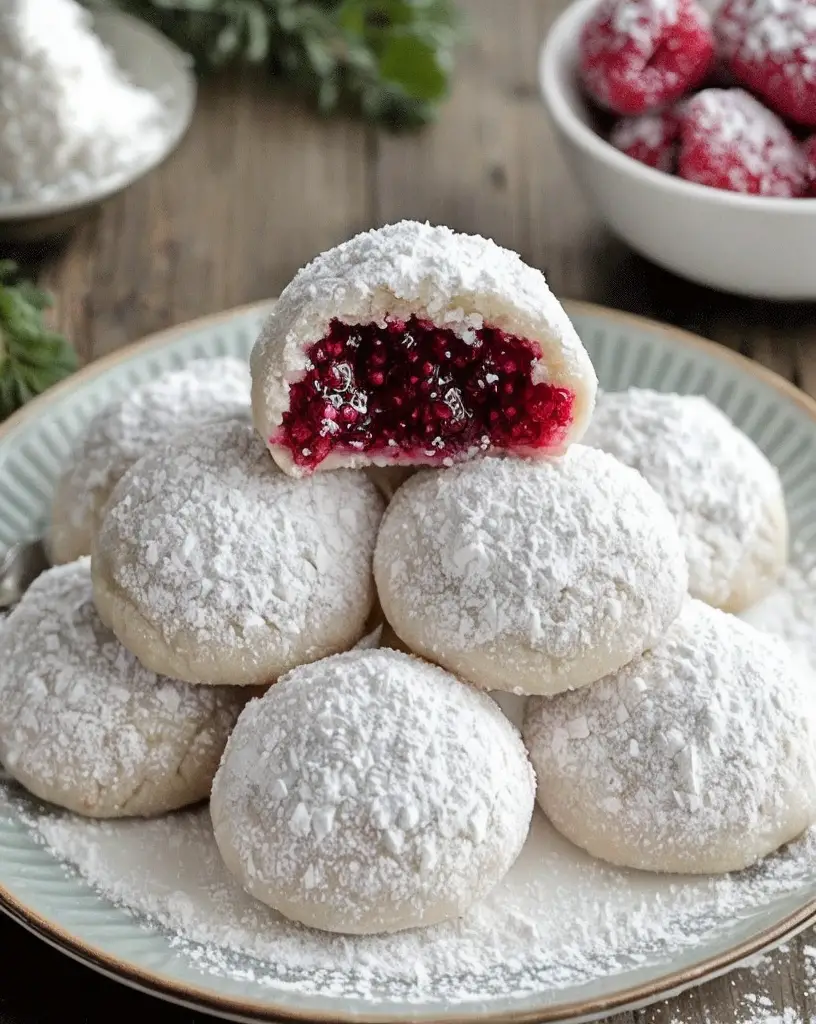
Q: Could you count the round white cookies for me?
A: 8